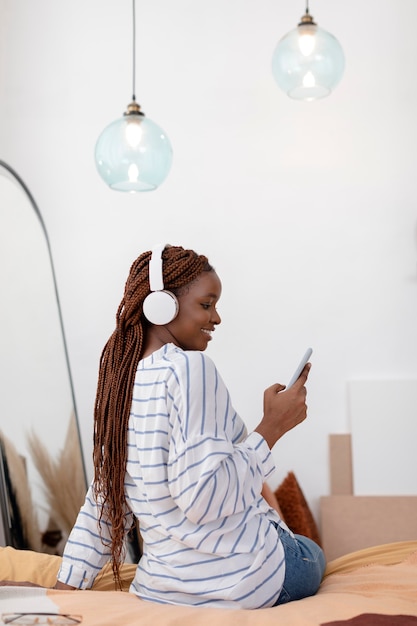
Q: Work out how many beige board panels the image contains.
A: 2